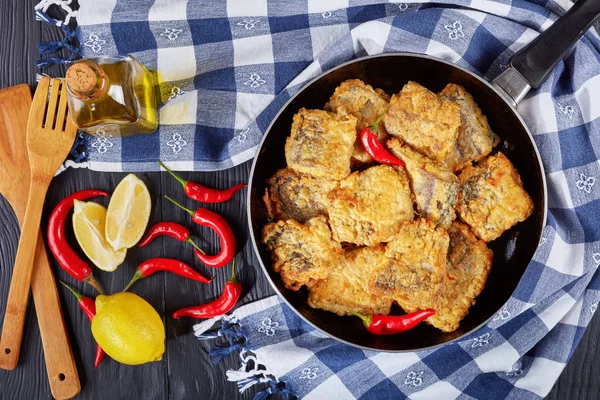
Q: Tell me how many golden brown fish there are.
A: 12